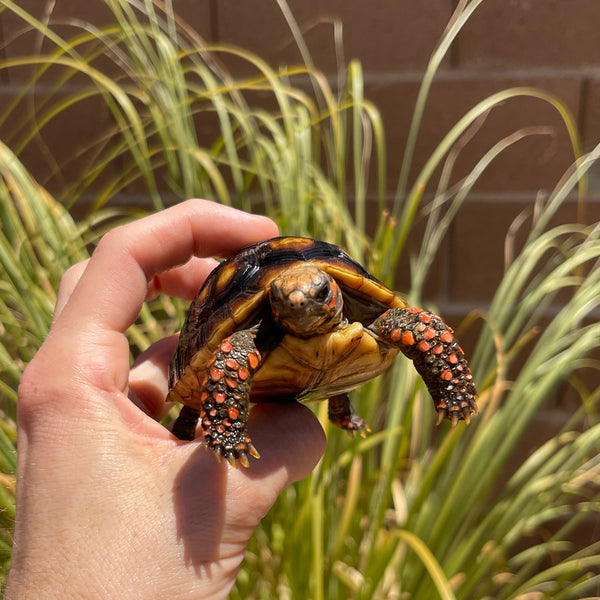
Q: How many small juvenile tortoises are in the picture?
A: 1